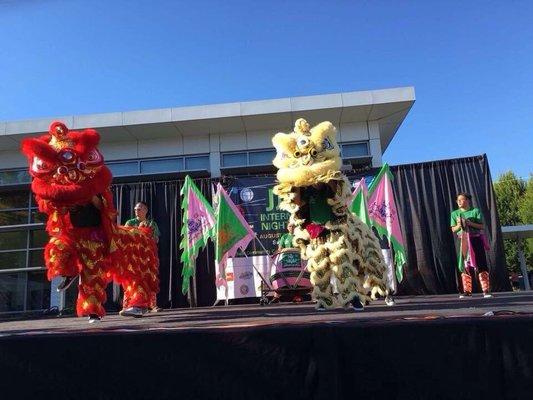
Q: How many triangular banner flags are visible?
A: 4